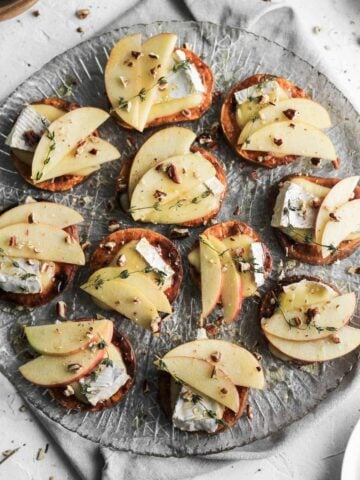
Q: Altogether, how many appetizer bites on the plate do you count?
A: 11